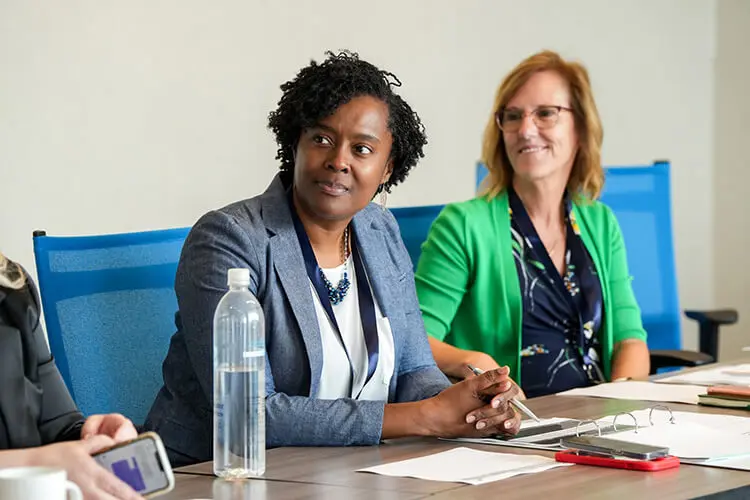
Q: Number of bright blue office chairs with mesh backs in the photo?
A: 3